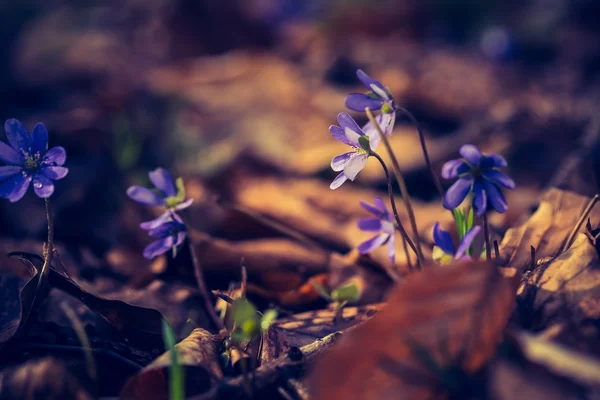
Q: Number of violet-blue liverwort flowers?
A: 8